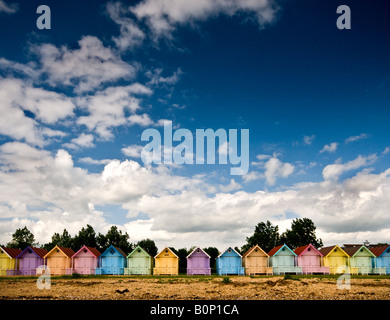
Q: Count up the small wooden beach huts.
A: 15